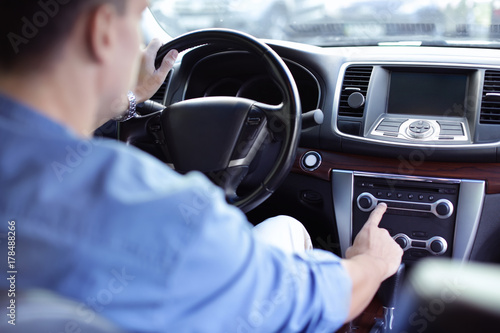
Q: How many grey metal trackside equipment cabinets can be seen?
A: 0